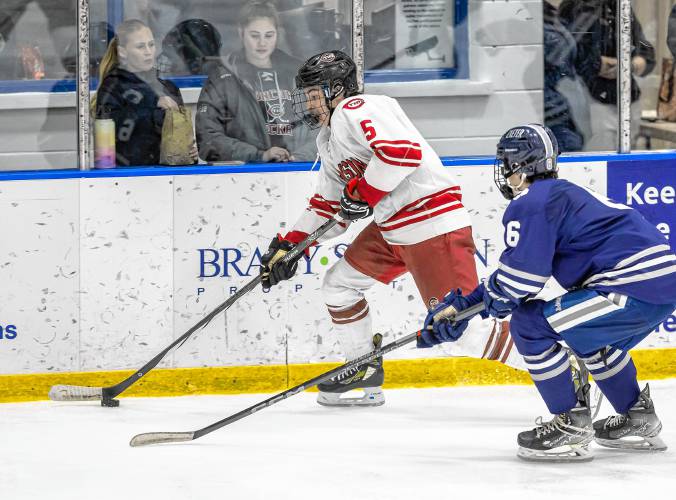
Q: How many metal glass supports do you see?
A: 3